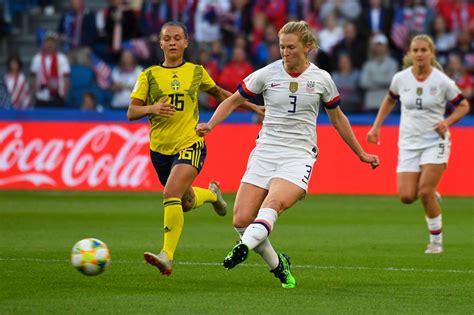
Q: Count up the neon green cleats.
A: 2